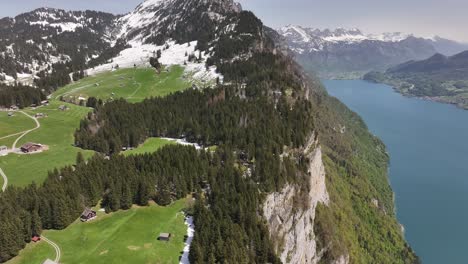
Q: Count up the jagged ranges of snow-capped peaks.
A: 1